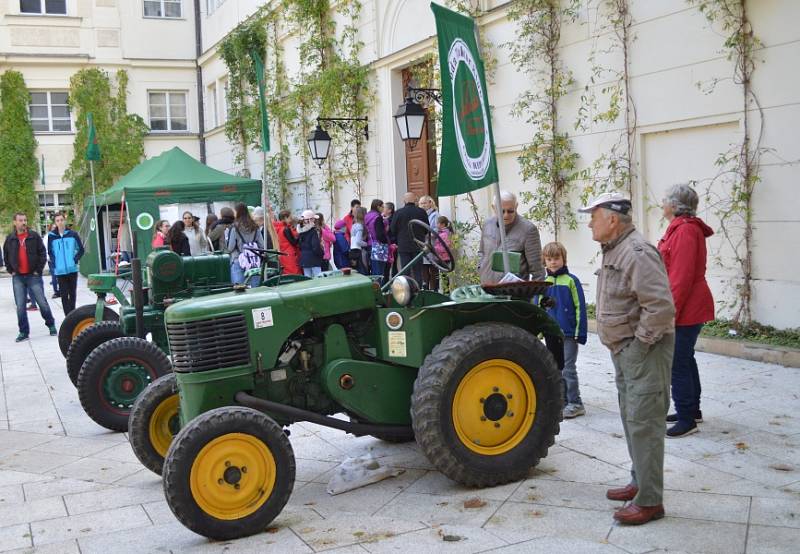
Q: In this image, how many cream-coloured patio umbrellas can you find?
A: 0